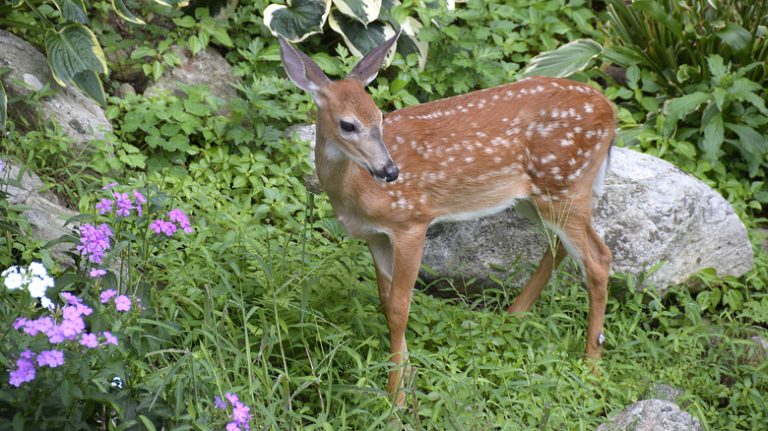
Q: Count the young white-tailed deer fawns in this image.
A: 1